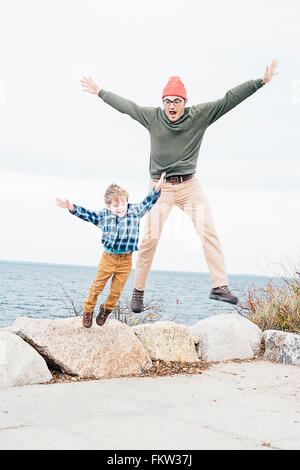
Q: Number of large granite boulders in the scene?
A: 5